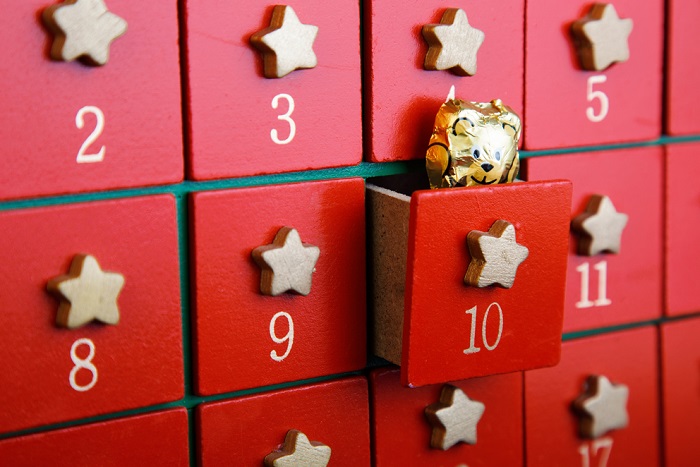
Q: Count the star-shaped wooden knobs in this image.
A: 11